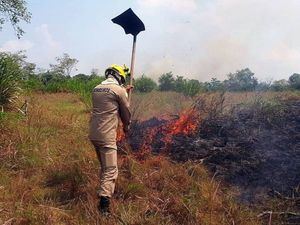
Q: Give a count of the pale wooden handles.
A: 1